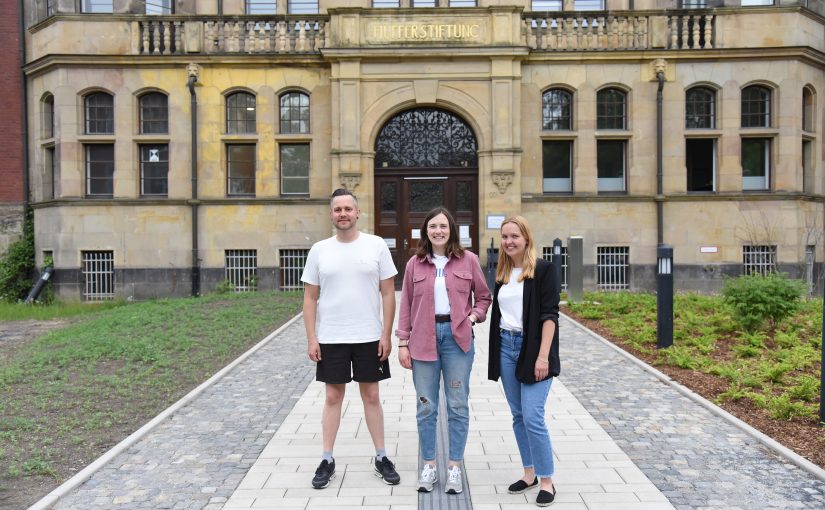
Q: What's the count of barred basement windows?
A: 6